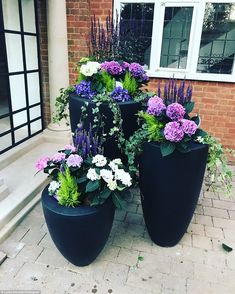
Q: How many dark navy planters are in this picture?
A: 3